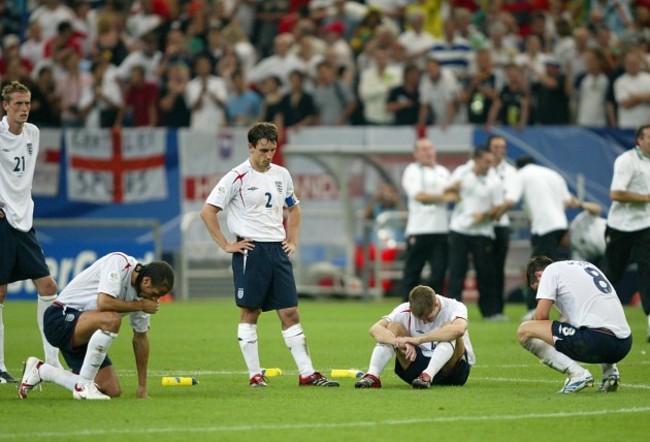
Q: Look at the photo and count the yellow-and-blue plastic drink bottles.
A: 3